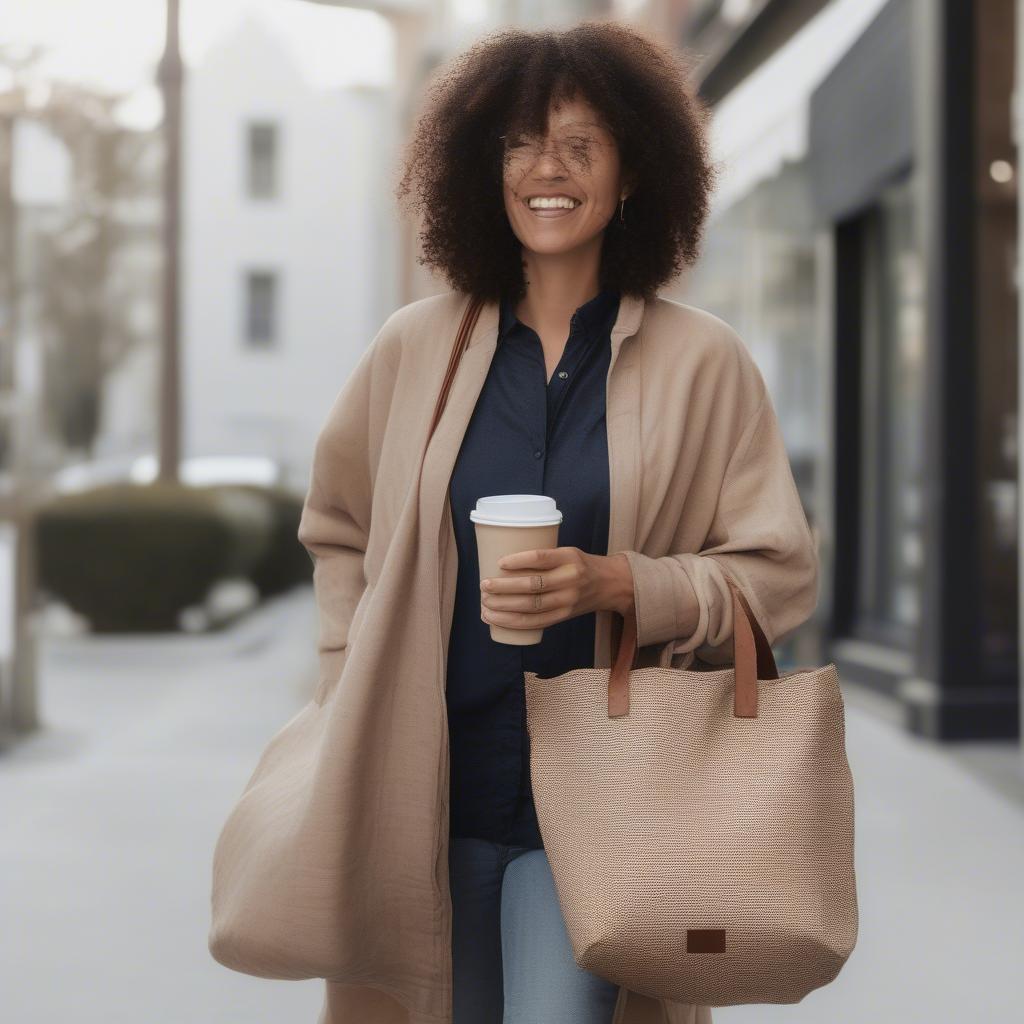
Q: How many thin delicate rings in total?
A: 2